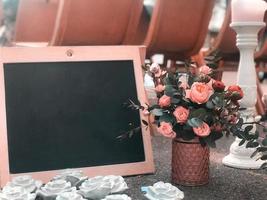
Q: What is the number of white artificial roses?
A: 9